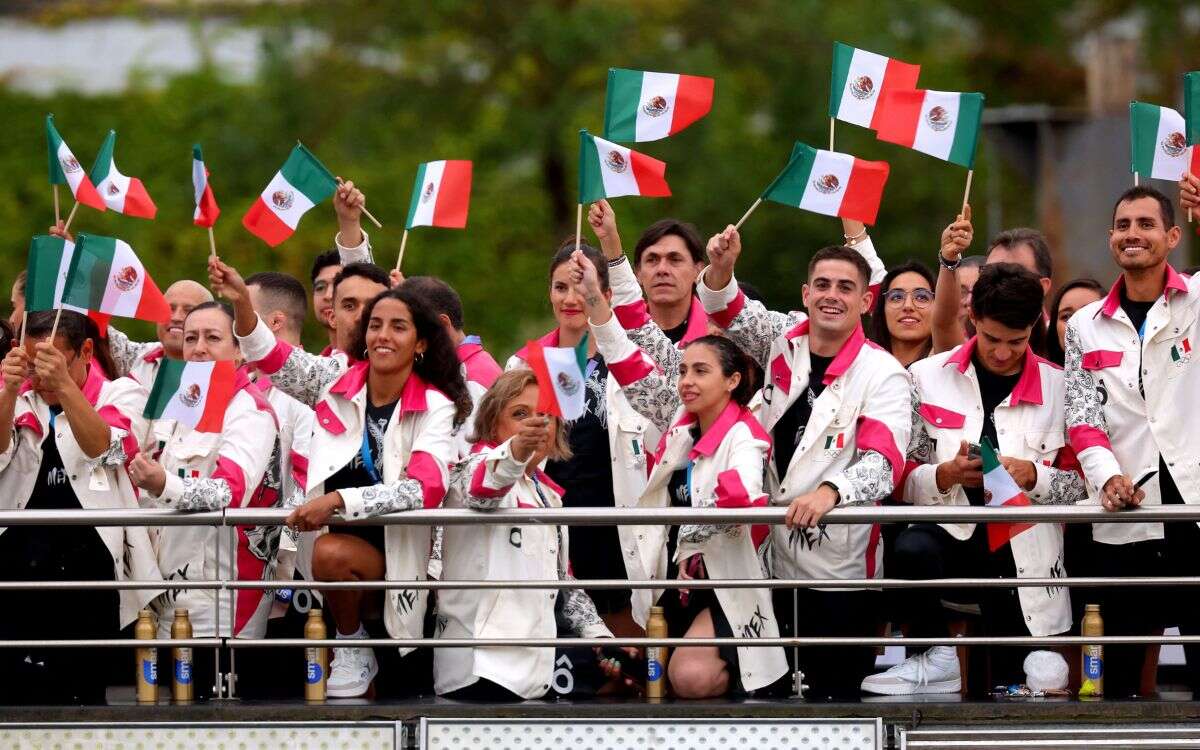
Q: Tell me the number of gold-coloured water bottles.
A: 5